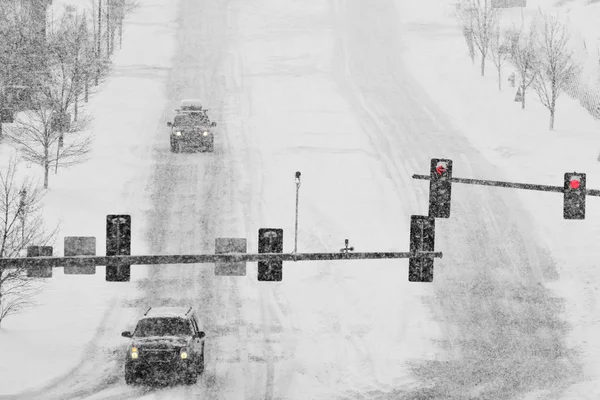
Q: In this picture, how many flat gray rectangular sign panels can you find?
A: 3